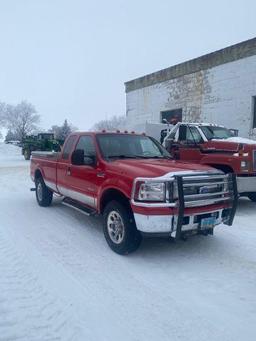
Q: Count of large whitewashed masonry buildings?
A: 1